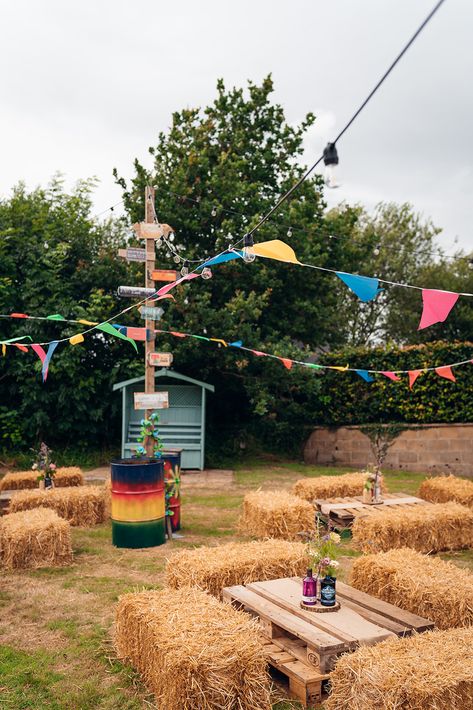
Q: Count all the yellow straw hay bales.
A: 11